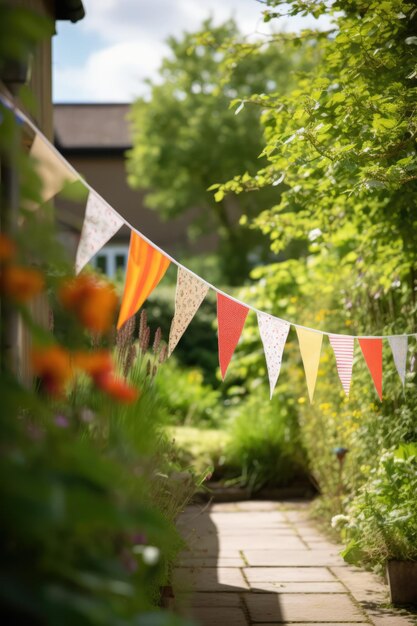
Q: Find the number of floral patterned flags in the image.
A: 3